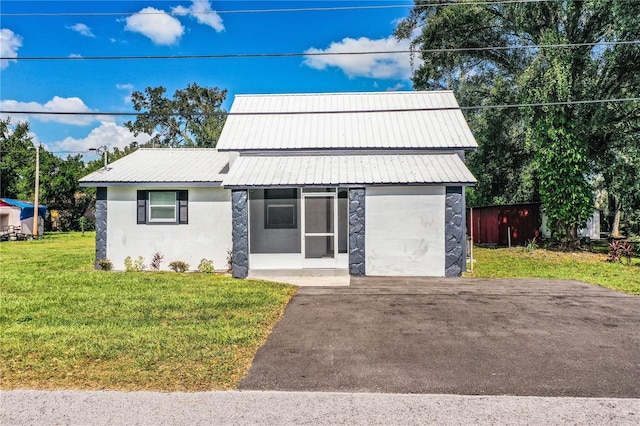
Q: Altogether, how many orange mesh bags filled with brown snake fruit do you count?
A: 0